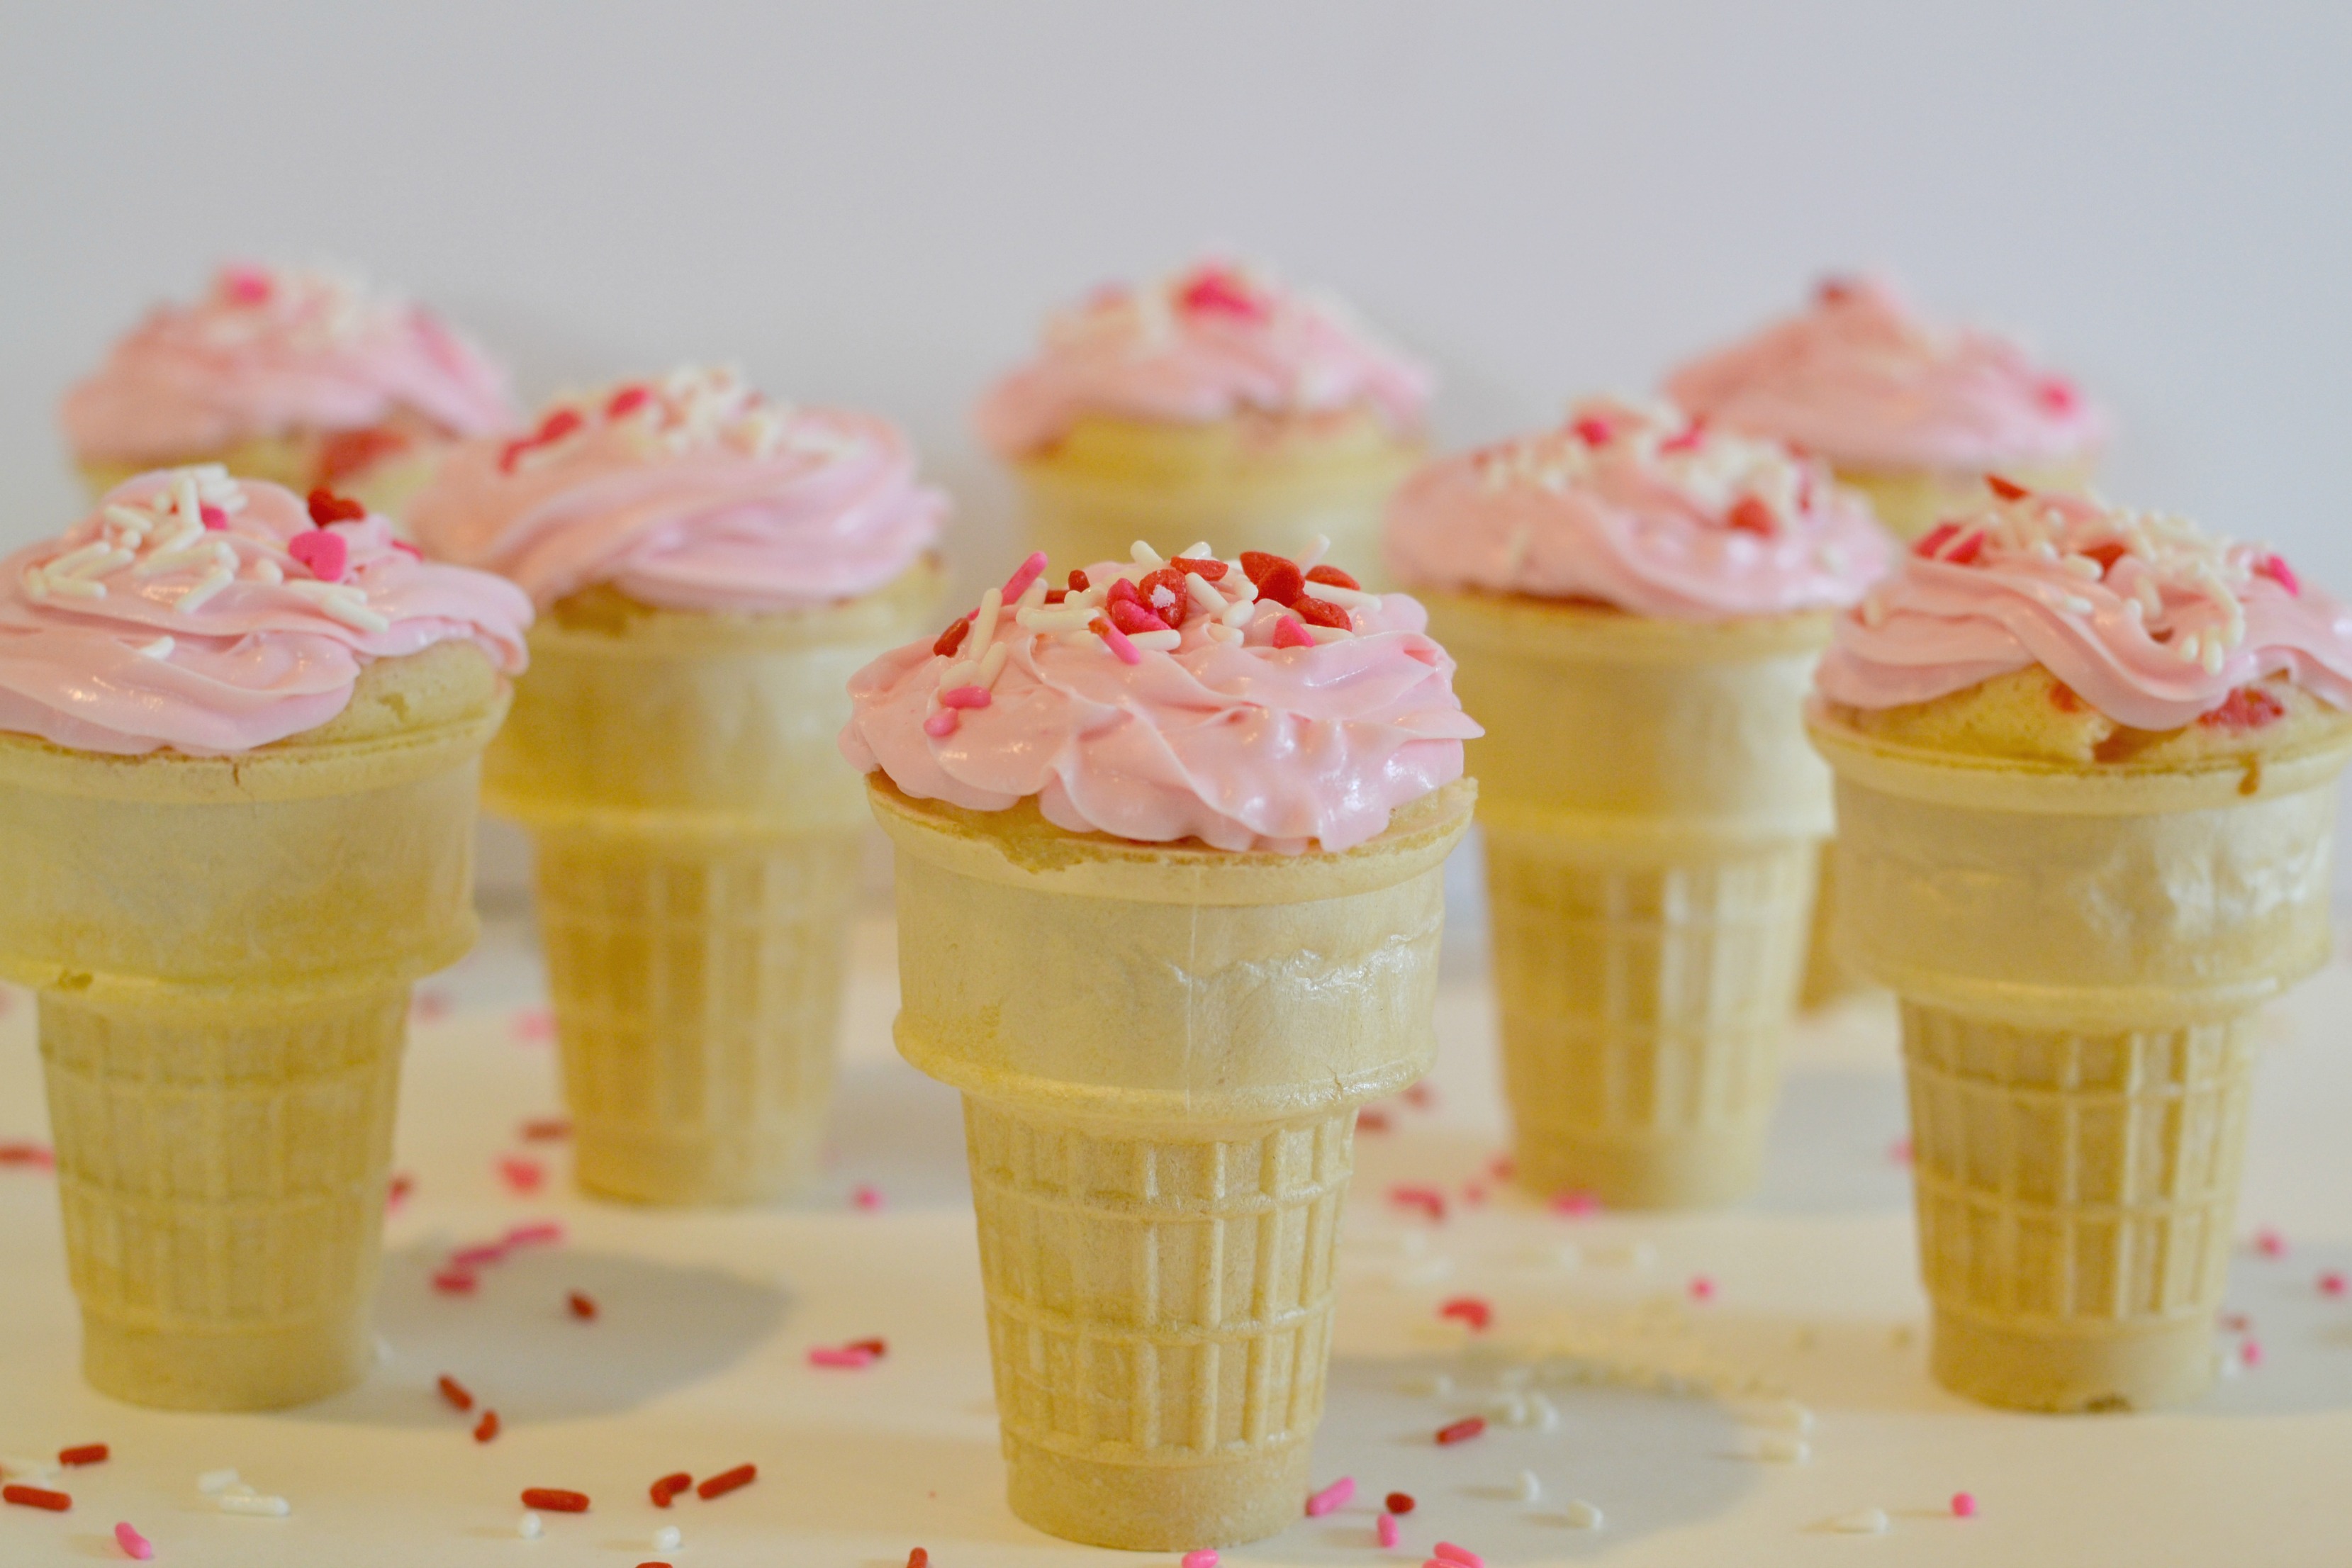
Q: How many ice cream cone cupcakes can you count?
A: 8